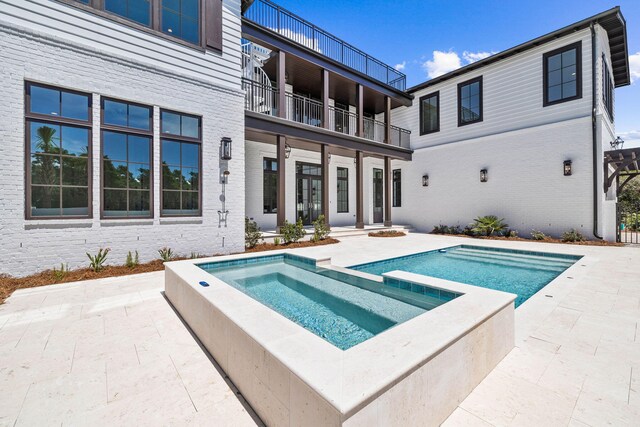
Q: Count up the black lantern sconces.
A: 4